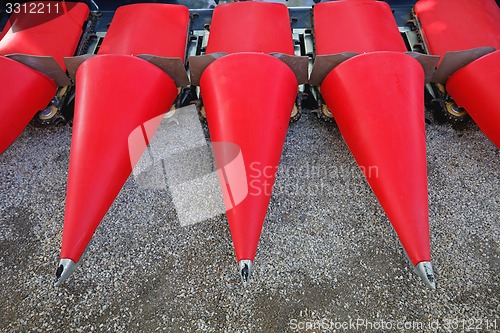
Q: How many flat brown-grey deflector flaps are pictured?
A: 8